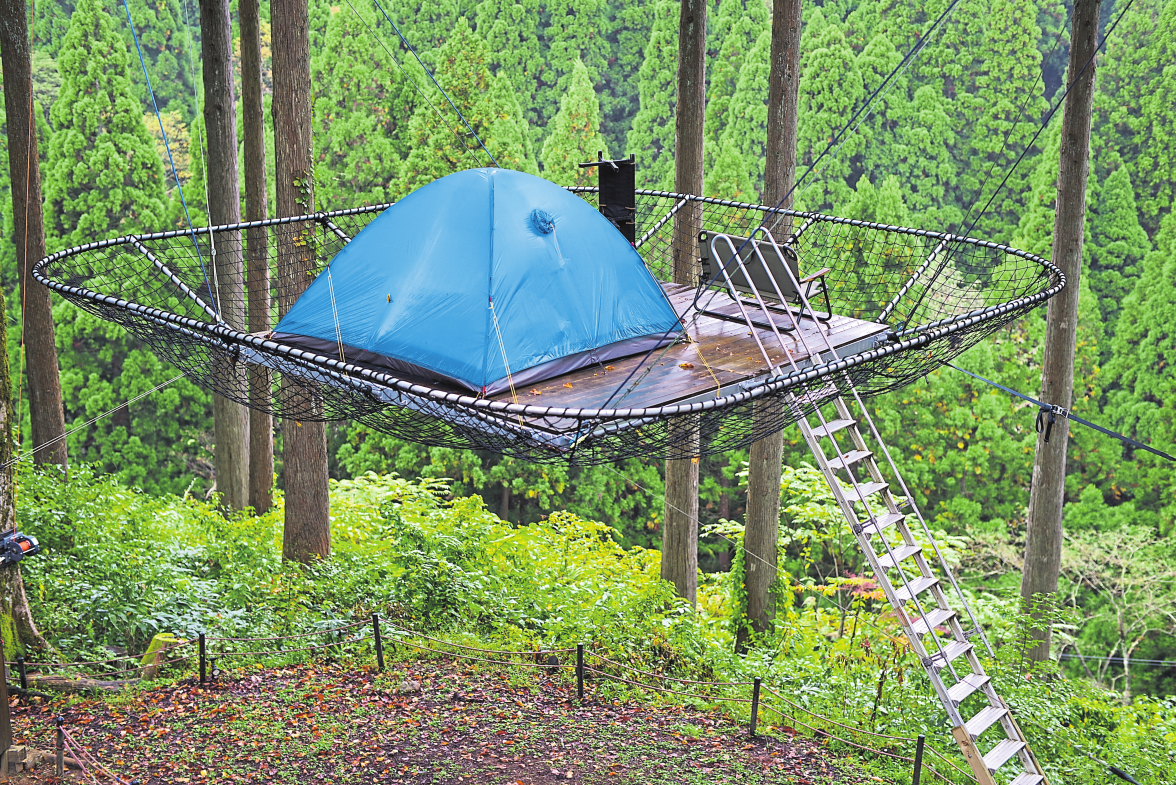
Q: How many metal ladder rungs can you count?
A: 13